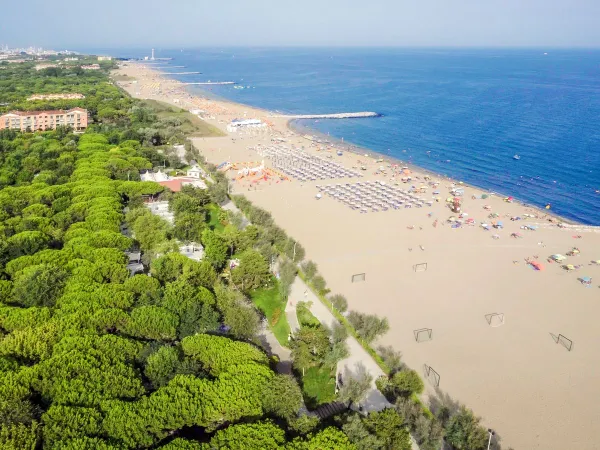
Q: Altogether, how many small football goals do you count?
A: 6